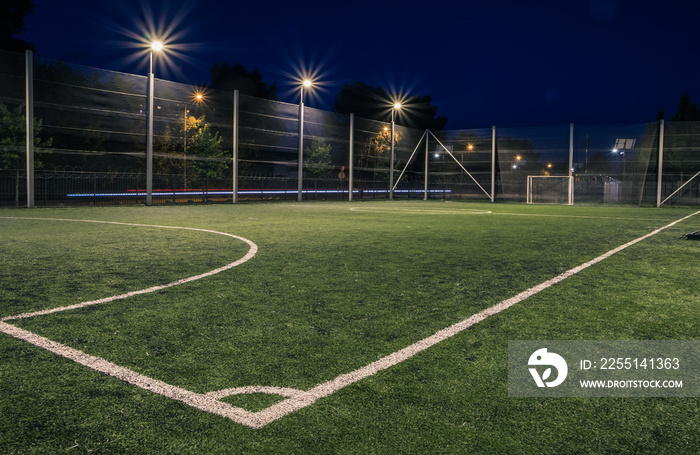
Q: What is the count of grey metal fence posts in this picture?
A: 10